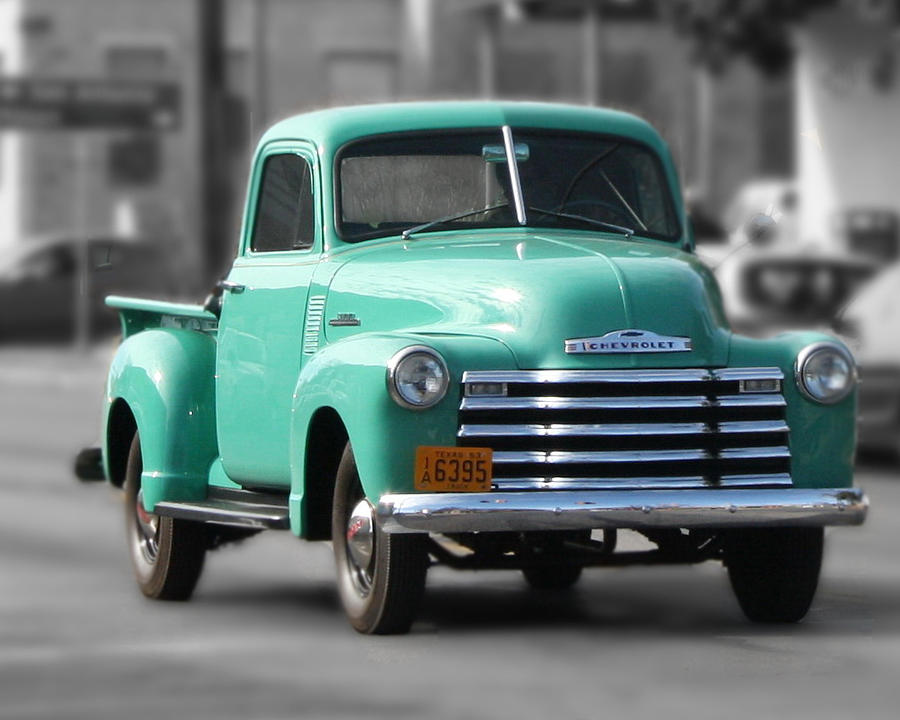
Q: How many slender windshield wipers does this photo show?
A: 2